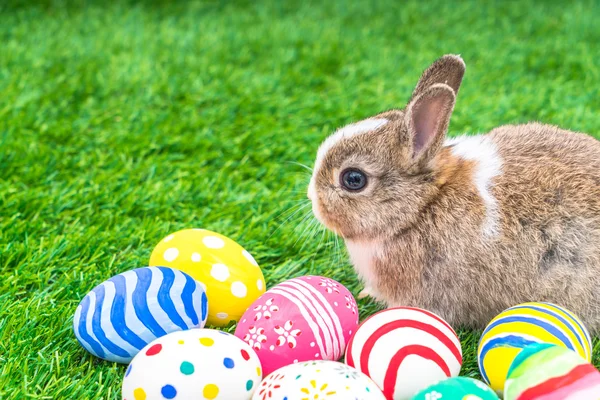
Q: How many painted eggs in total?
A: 9